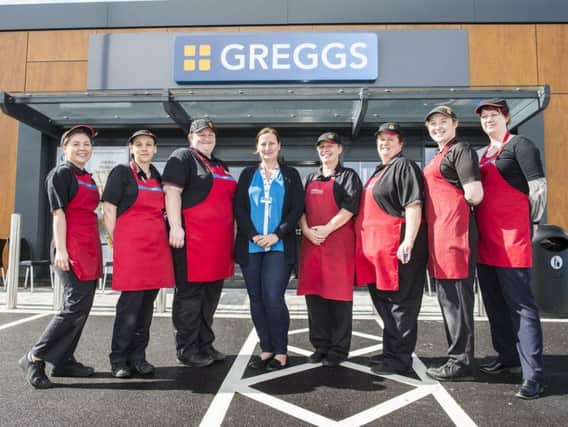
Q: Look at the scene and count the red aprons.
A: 7